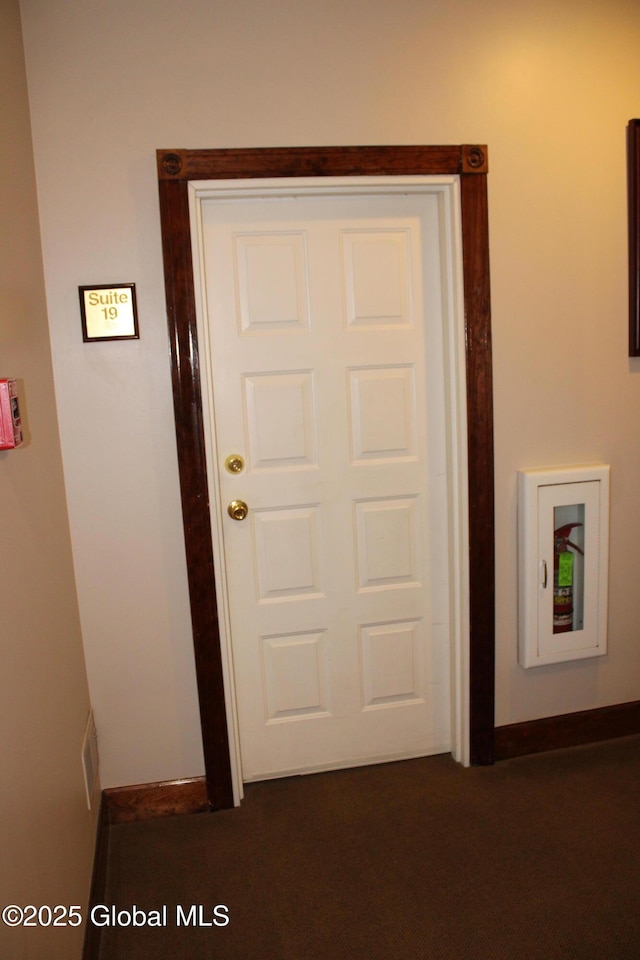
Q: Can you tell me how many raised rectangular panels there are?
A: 8